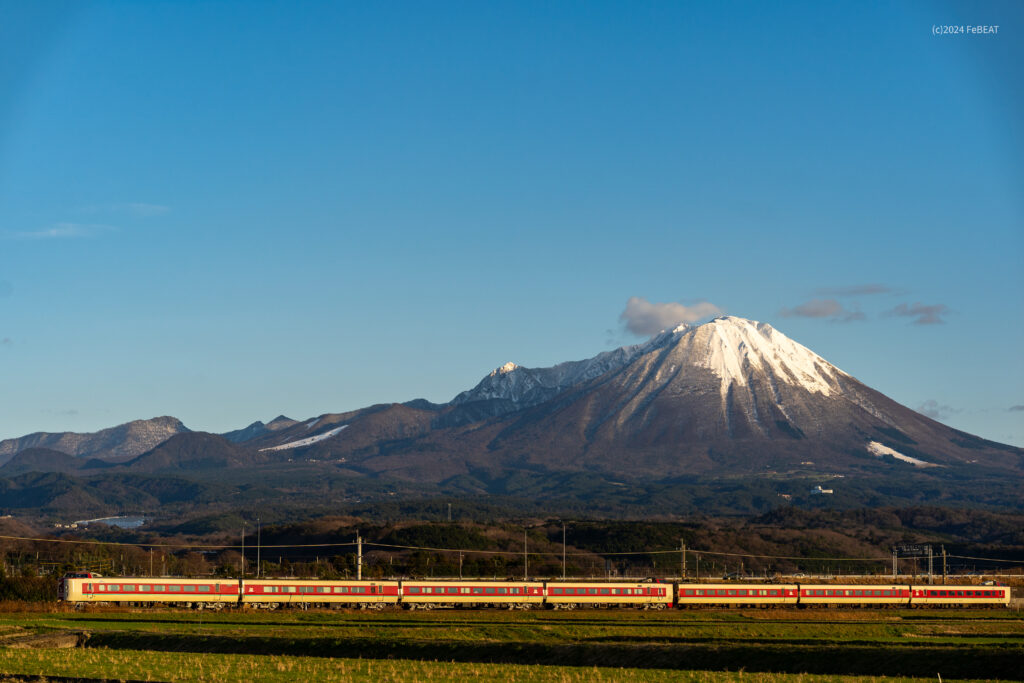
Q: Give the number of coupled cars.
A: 7